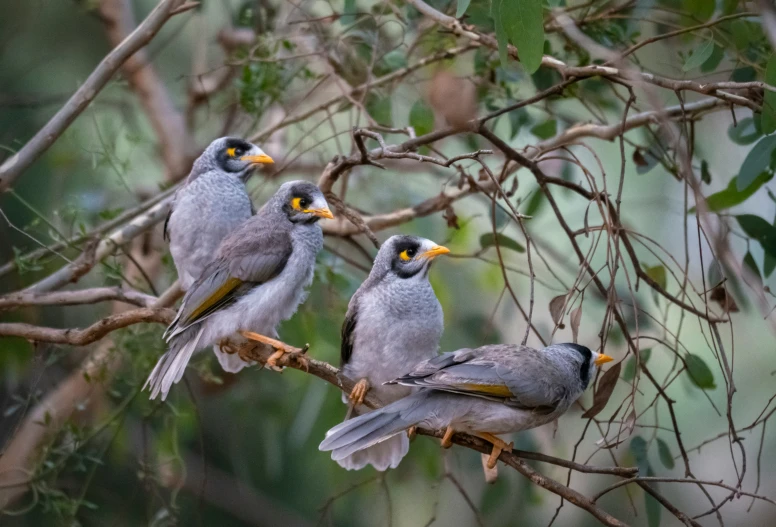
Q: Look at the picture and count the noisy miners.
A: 4